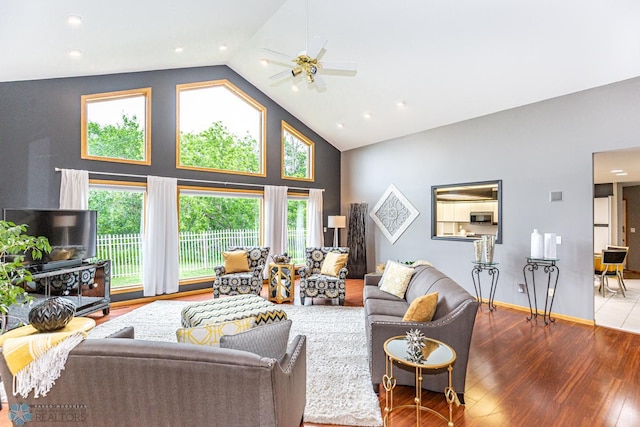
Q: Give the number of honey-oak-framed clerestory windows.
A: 3